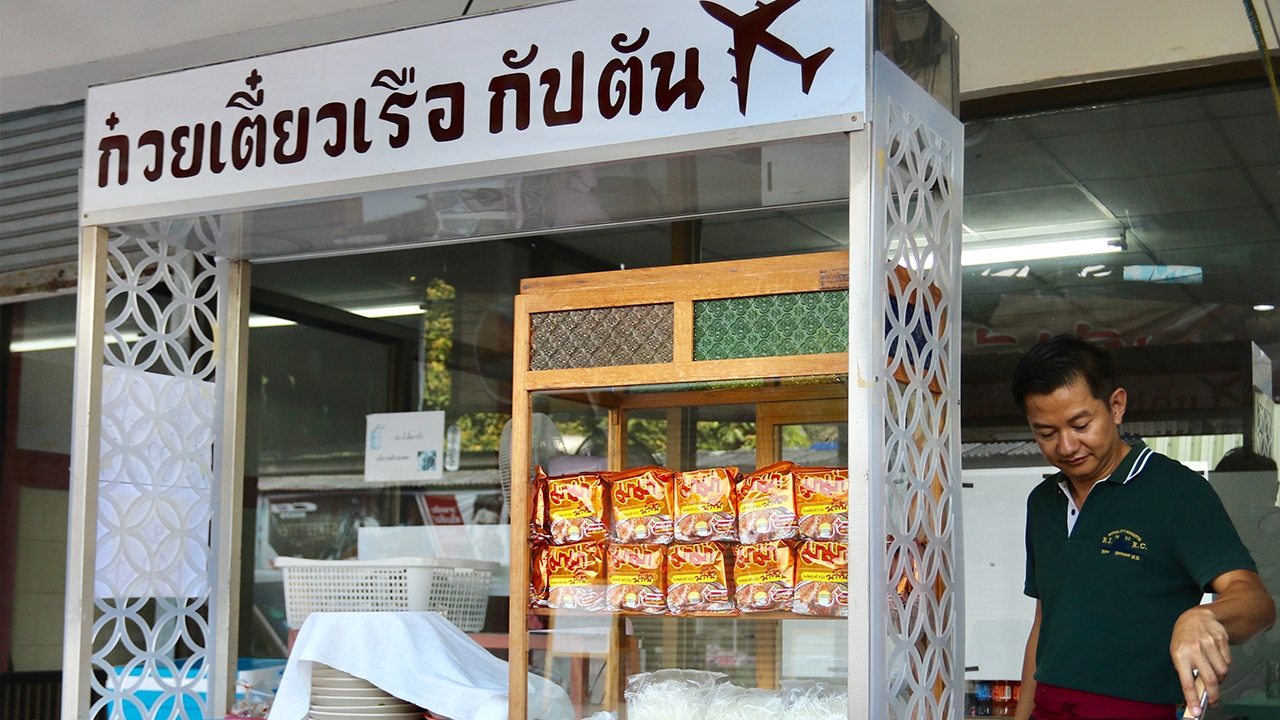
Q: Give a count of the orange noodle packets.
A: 10